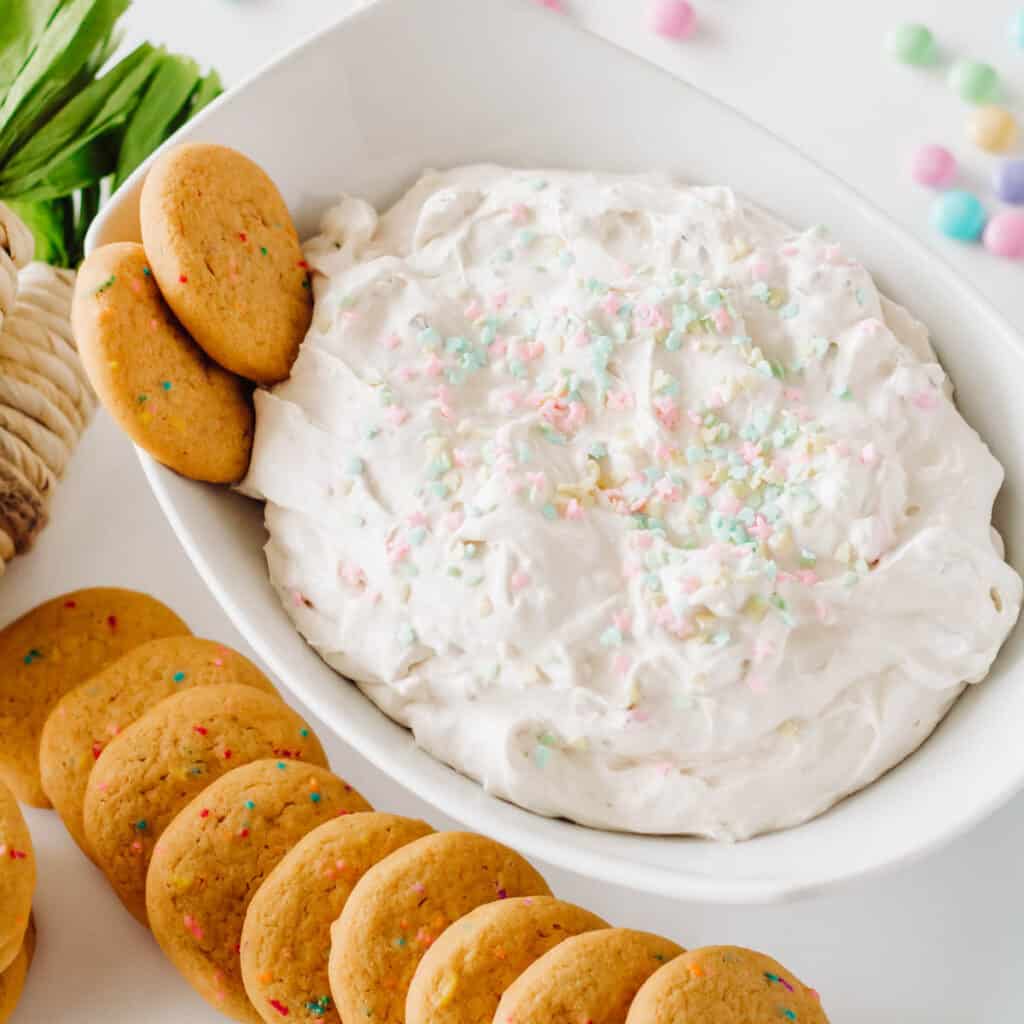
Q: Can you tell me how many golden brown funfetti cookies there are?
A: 13